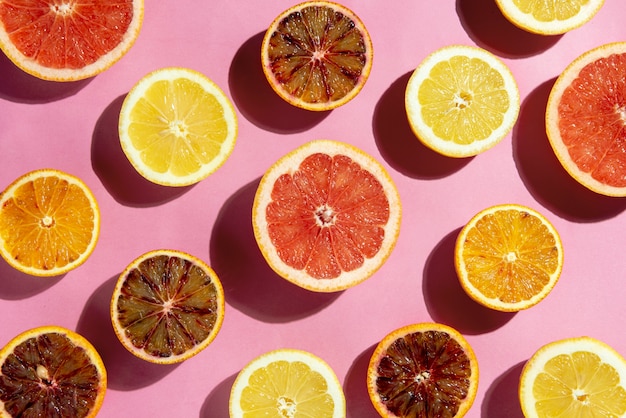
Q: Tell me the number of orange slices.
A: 2